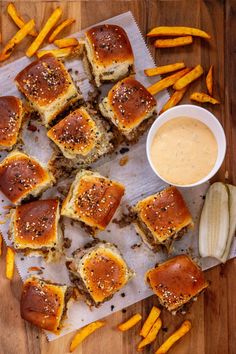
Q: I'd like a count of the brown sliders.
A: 12